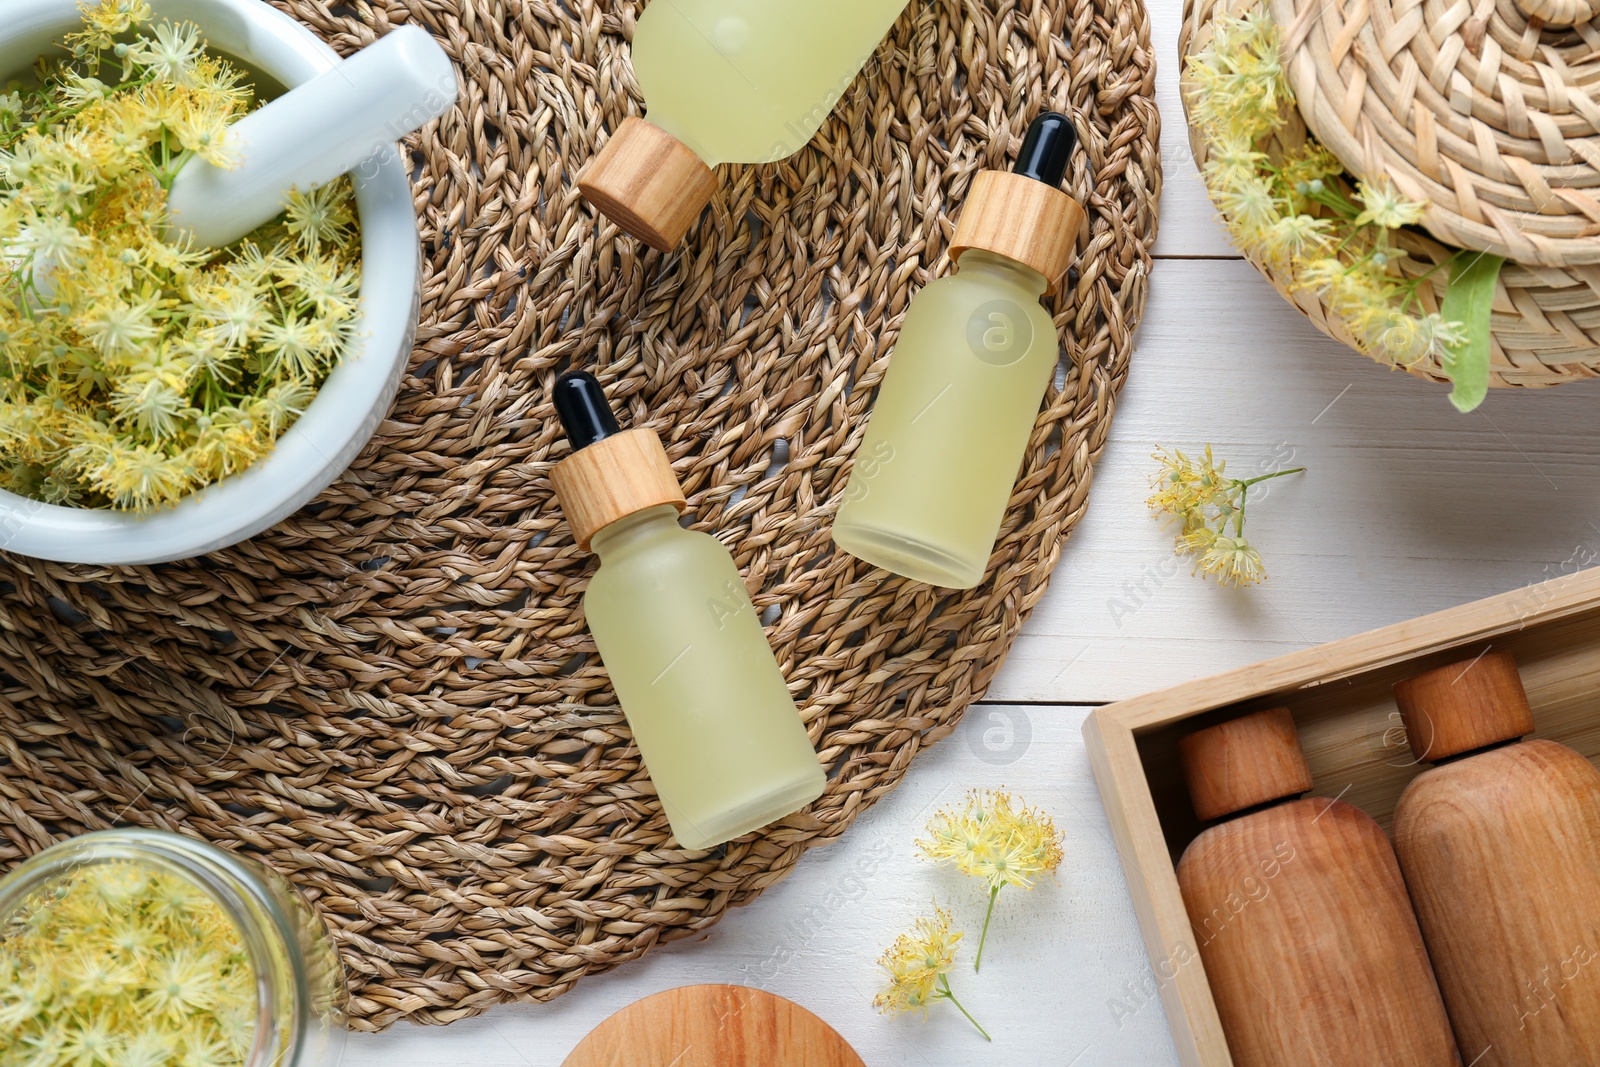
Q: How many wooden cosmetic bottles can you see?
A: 2